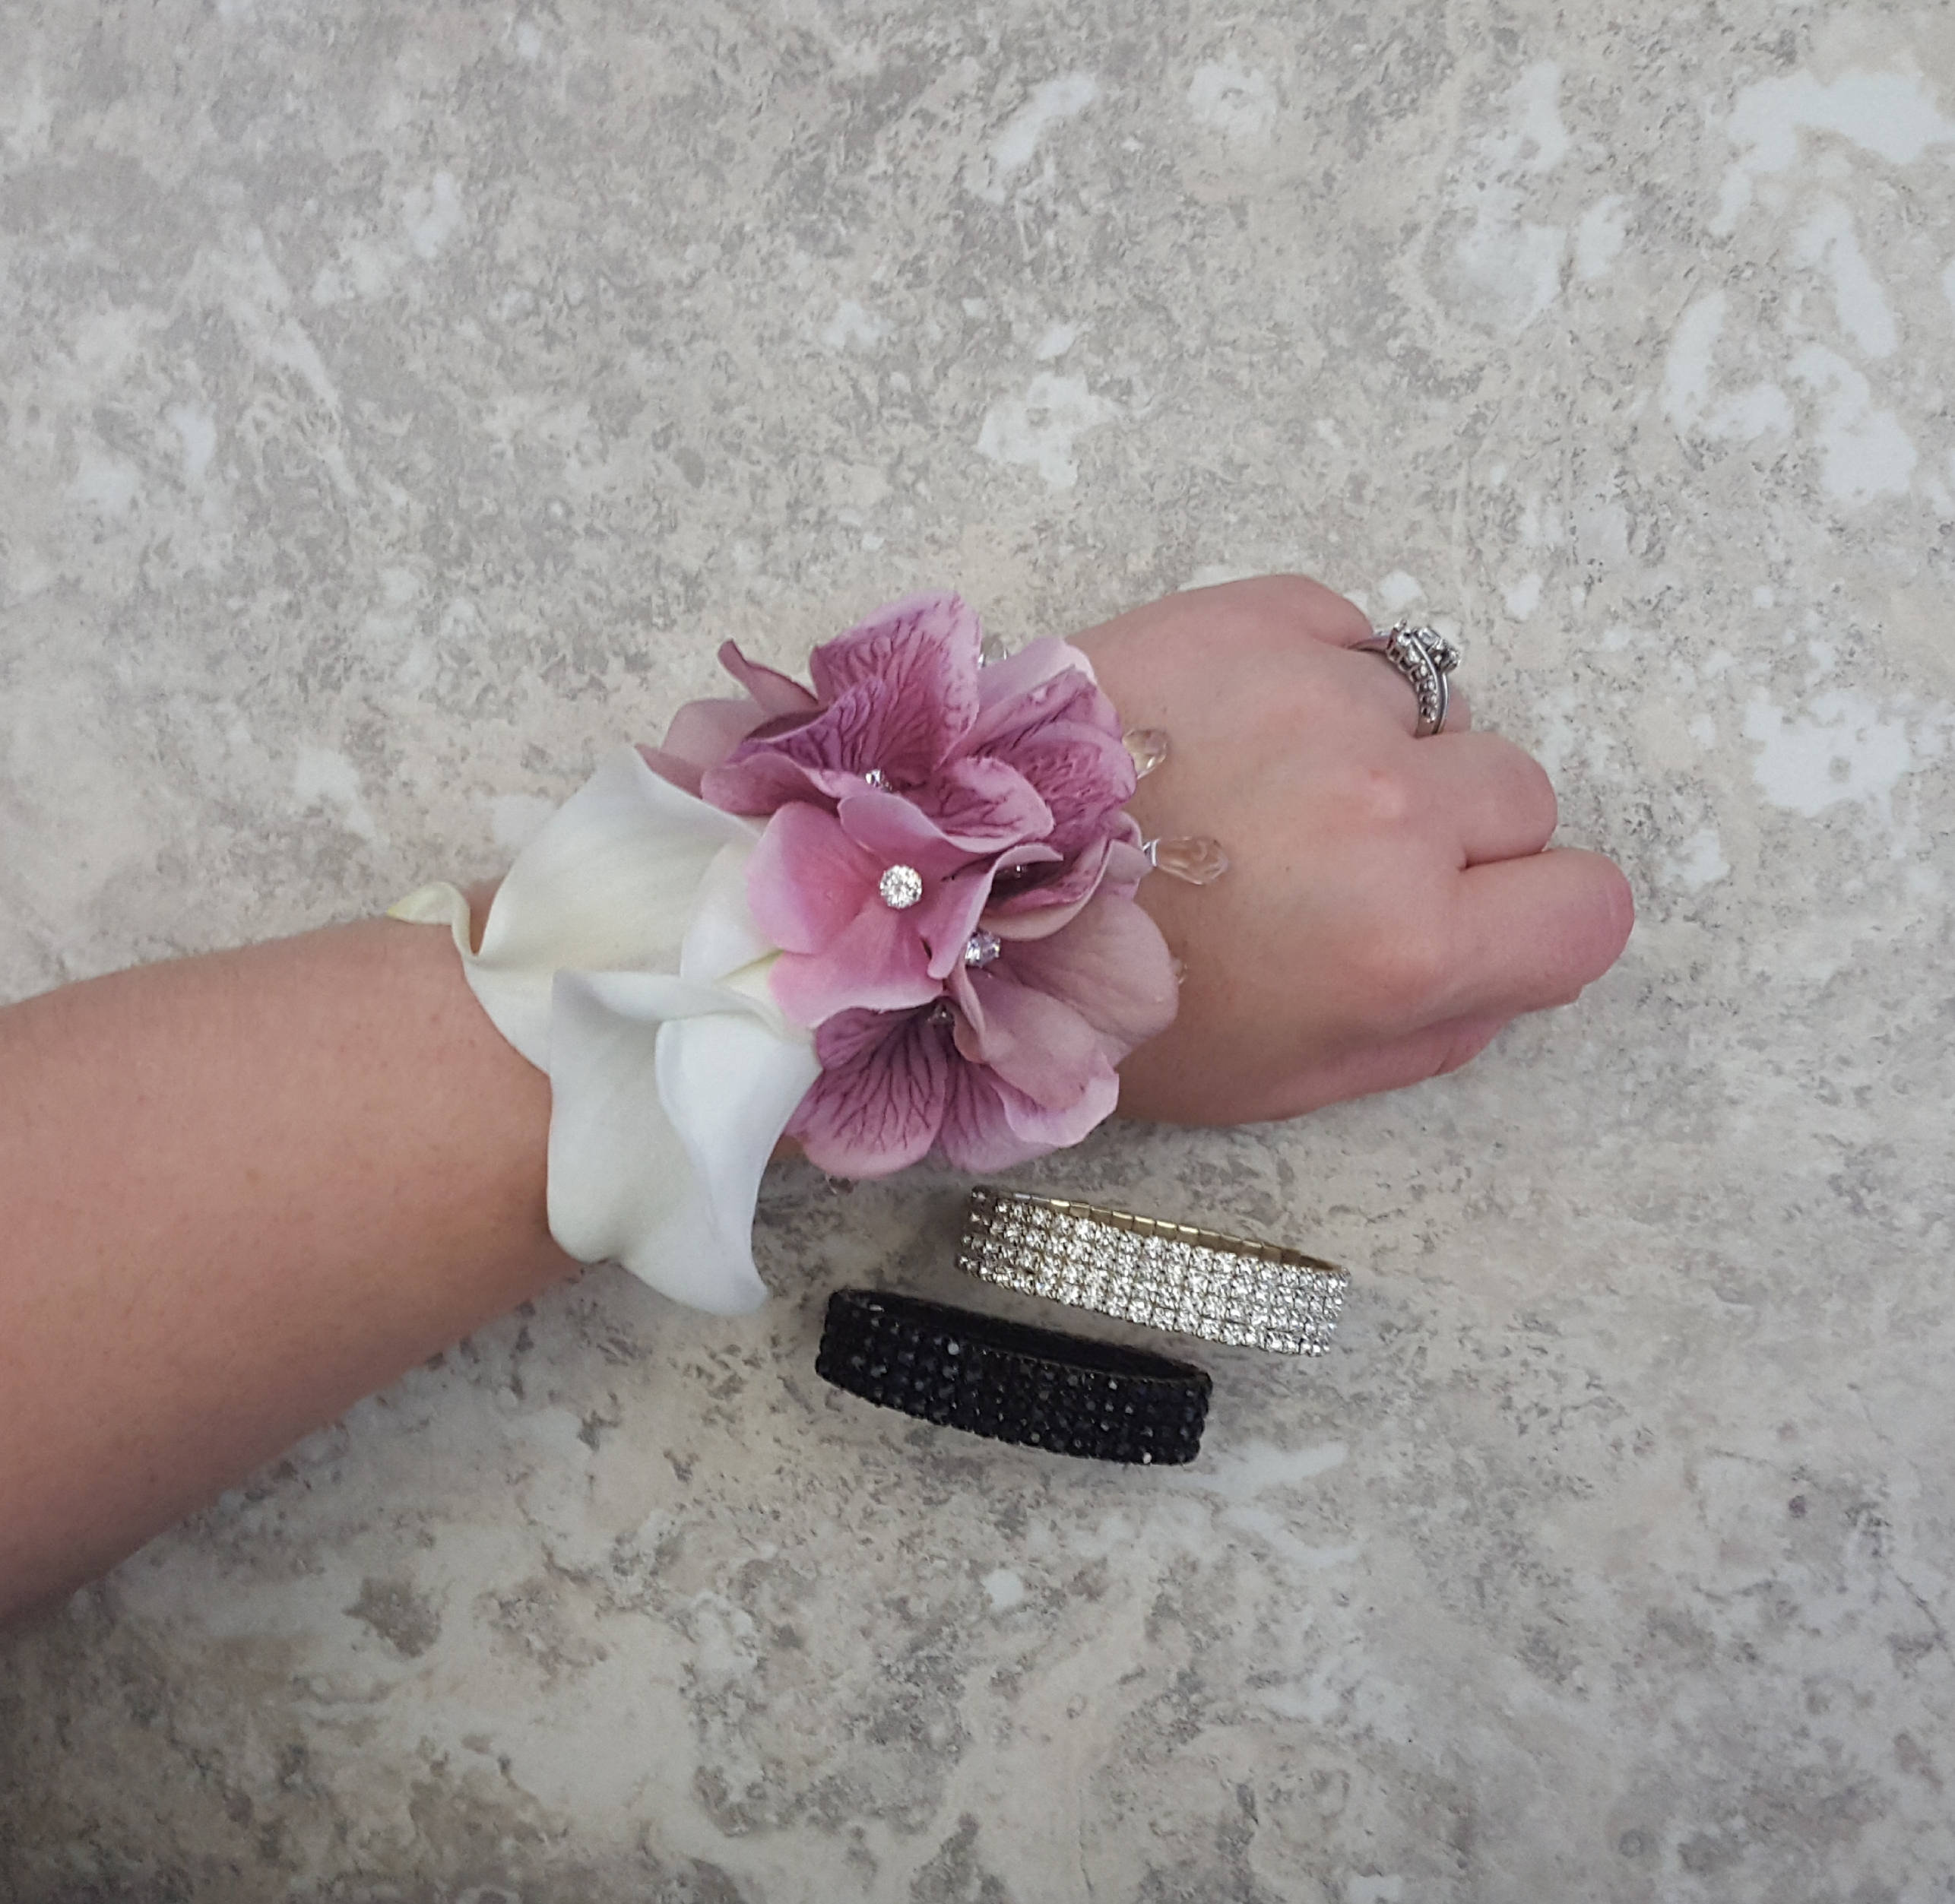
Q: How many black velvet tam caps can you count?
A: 0